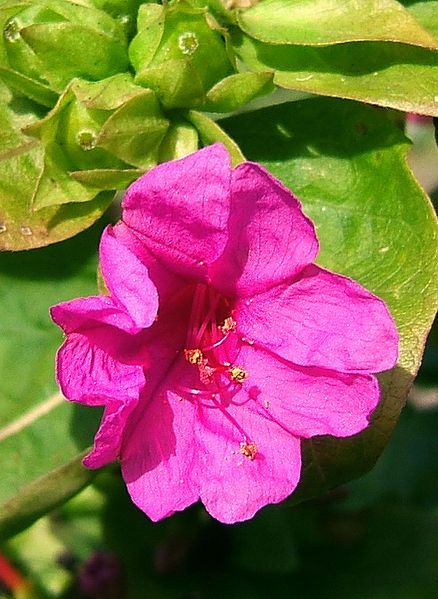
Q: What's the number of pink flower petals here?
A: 5